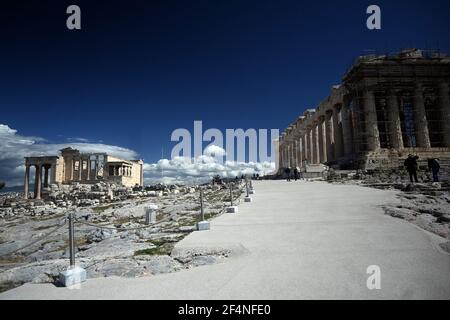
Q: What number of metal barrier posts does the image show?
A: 5